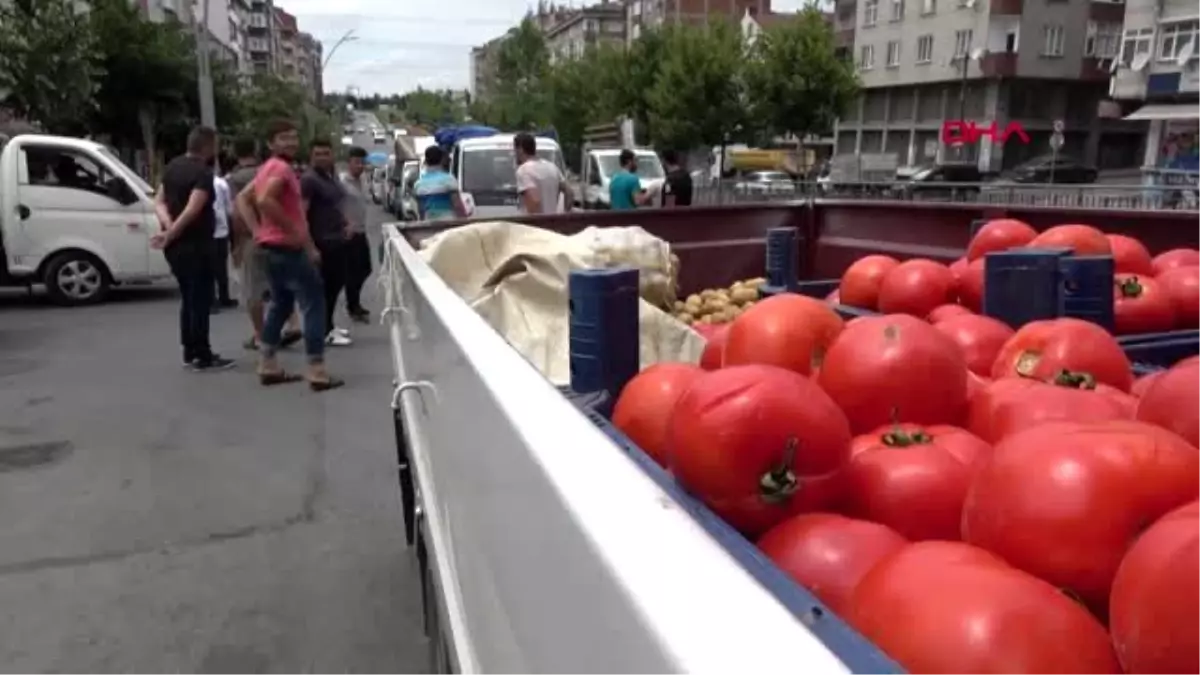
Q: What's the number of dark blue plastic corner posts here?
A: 4